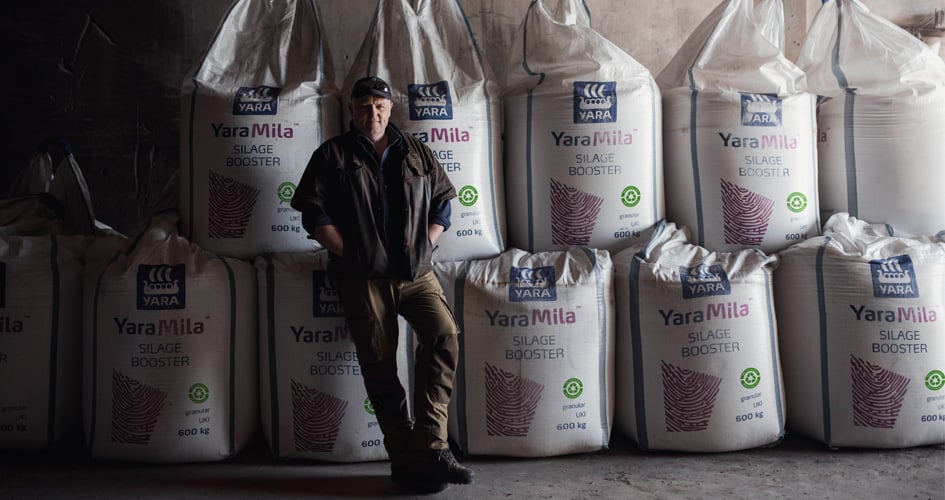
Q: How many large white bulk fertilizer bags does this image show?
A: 11